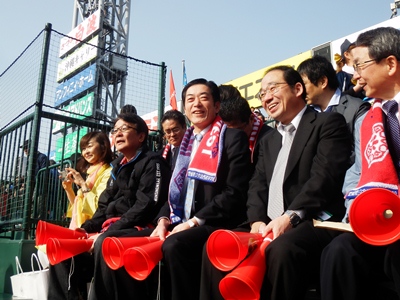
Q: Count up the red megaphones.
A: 7